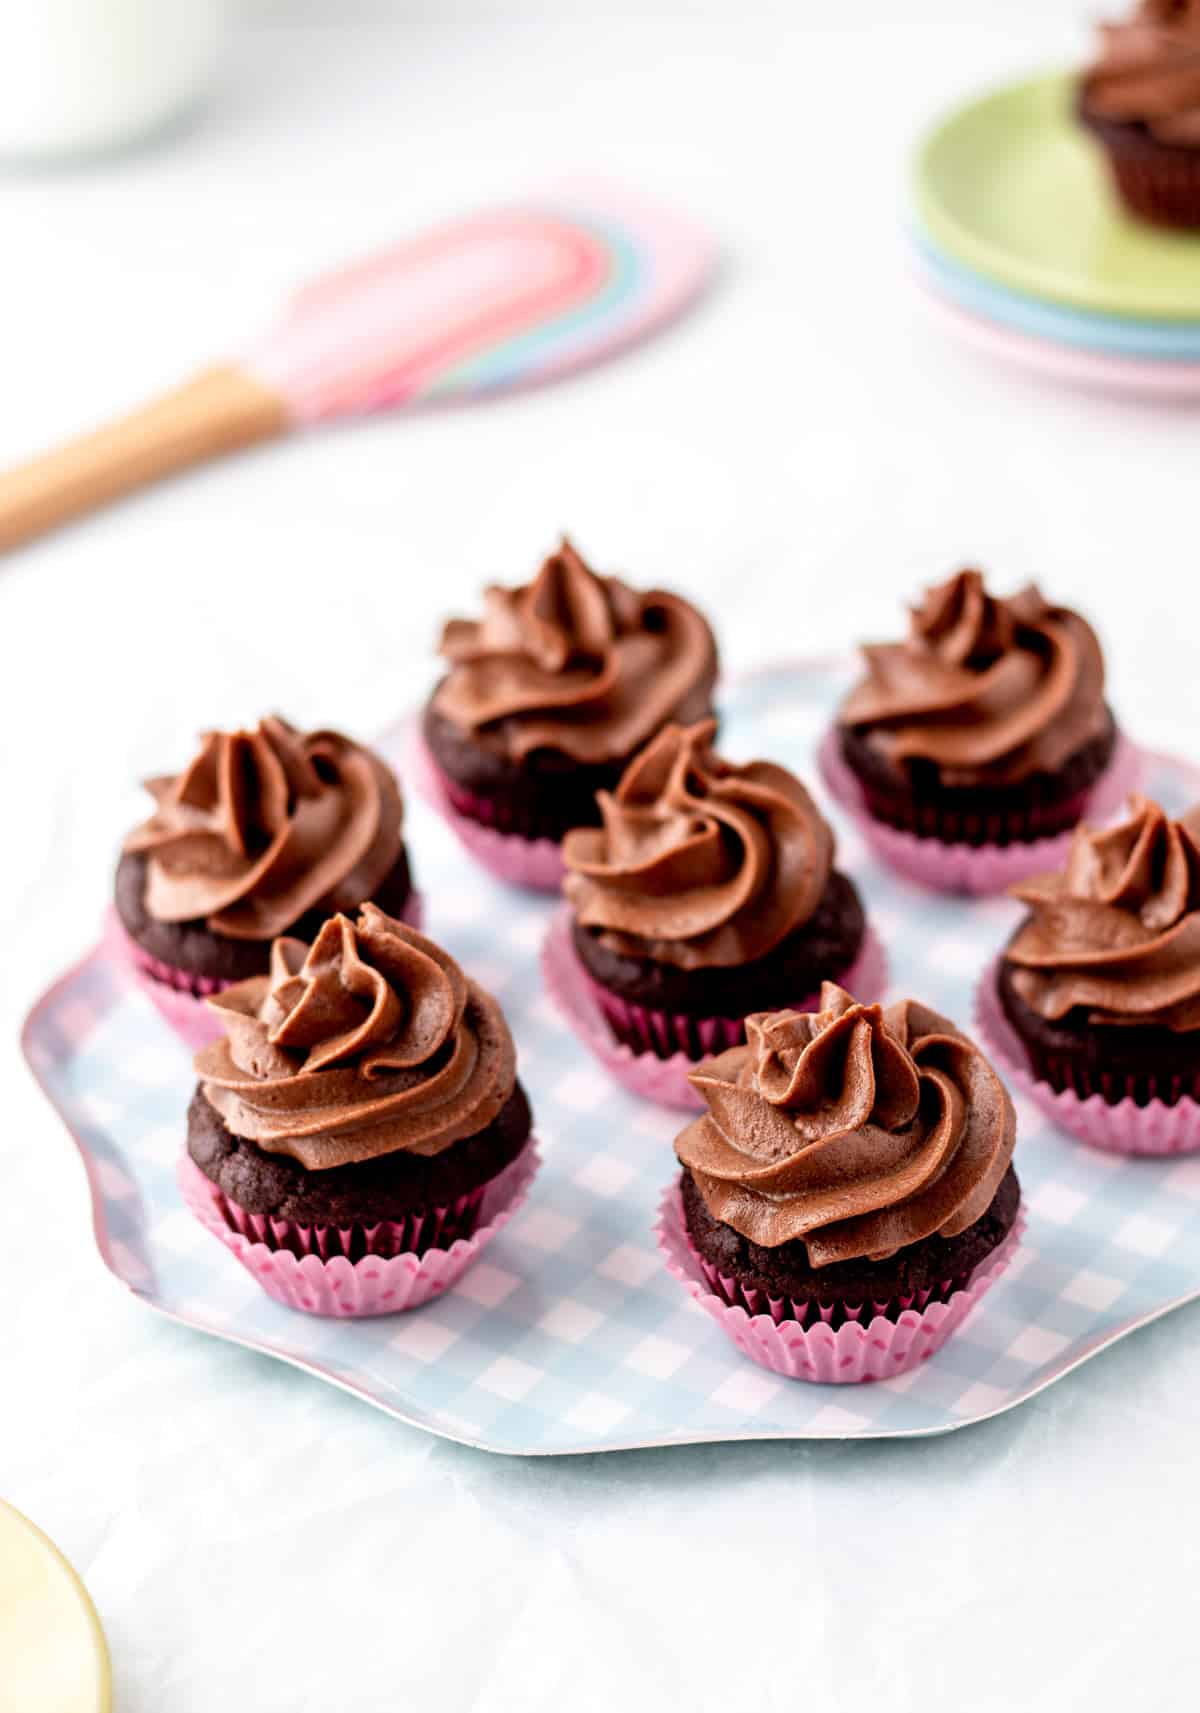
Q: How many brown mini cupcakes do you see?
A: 8